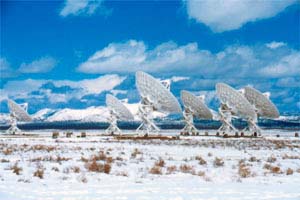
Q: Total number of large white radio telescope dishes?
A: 6